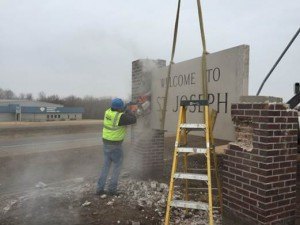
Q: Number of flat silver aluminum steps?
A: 4